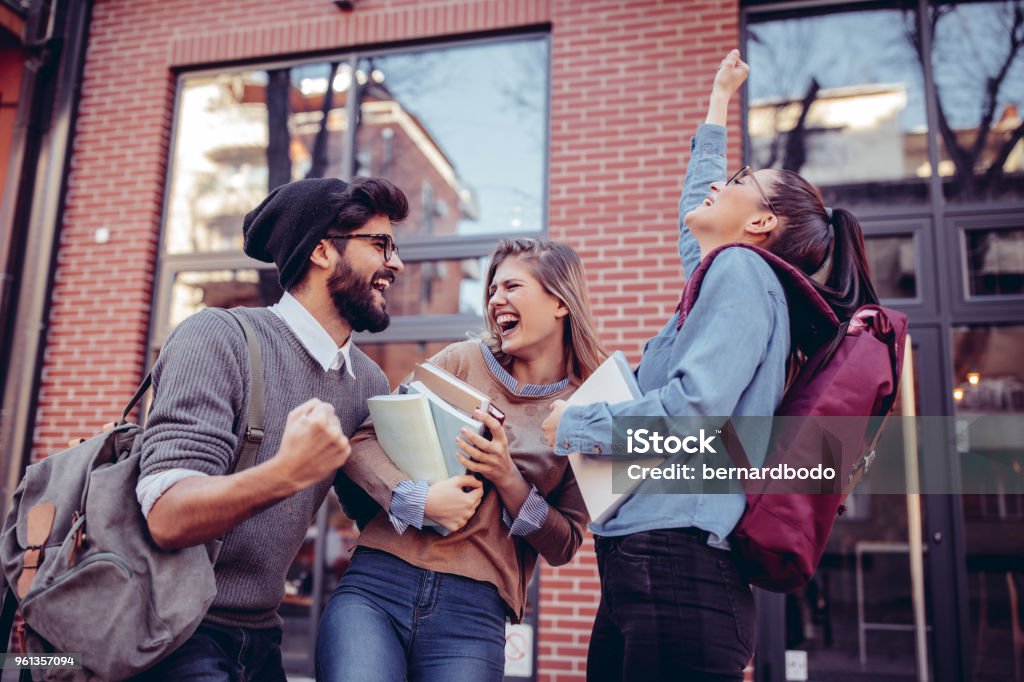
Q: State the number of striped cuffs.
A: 2